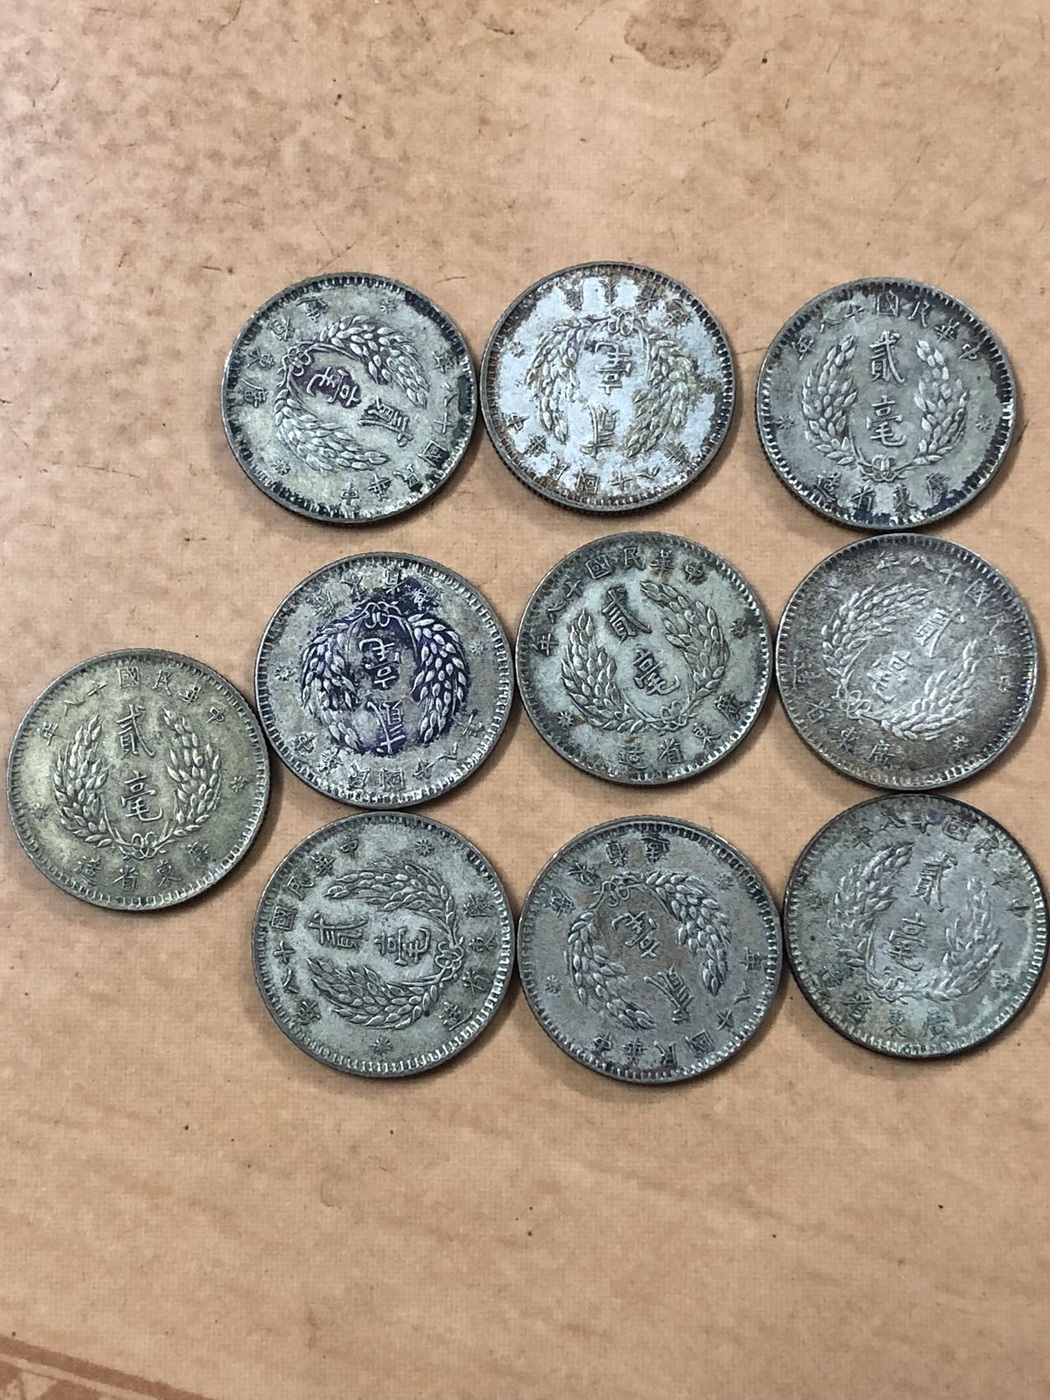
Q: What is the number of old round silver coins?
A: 10